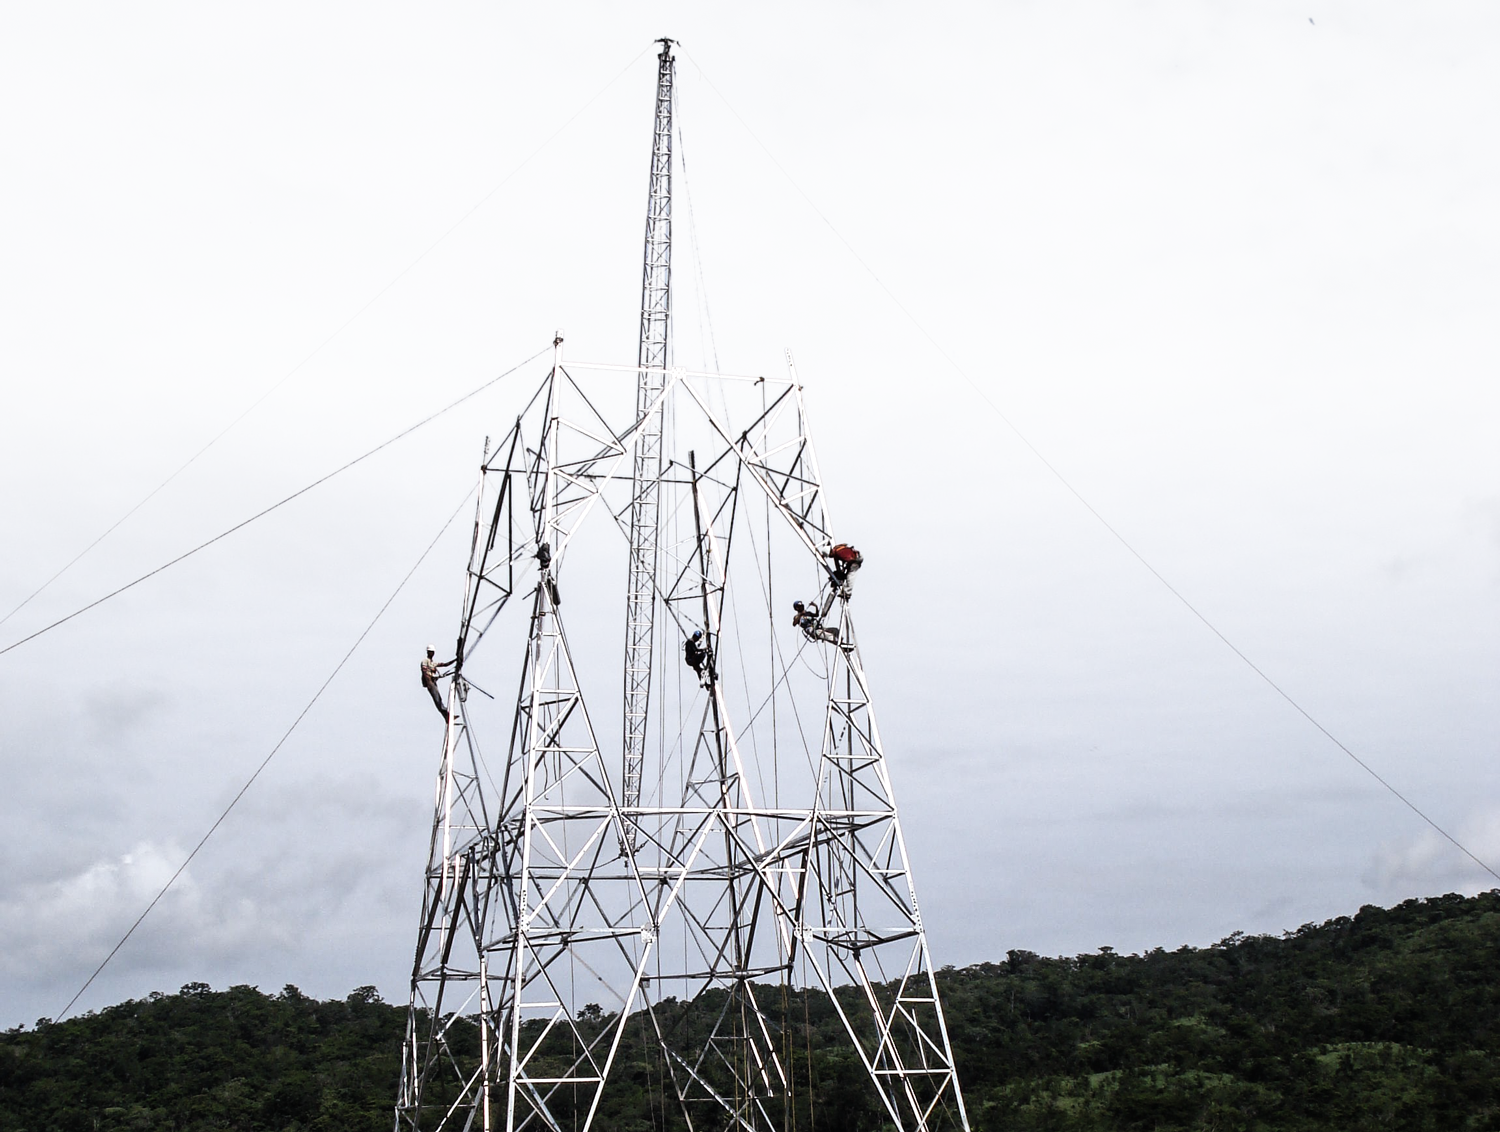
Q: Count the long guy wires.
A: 4